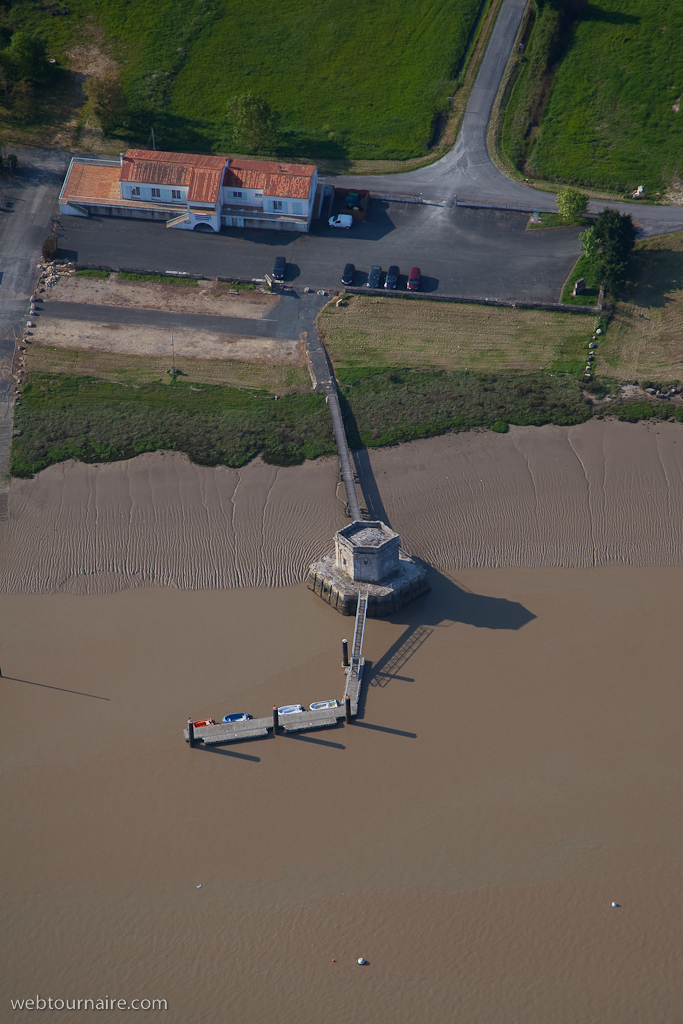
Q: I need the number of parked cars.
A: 6